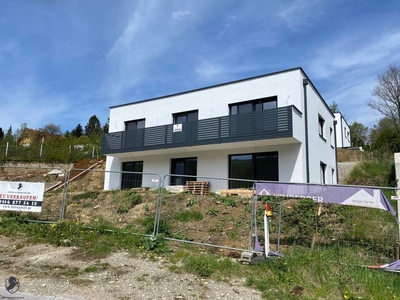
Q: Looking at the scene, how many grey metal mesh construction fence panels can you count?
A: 4